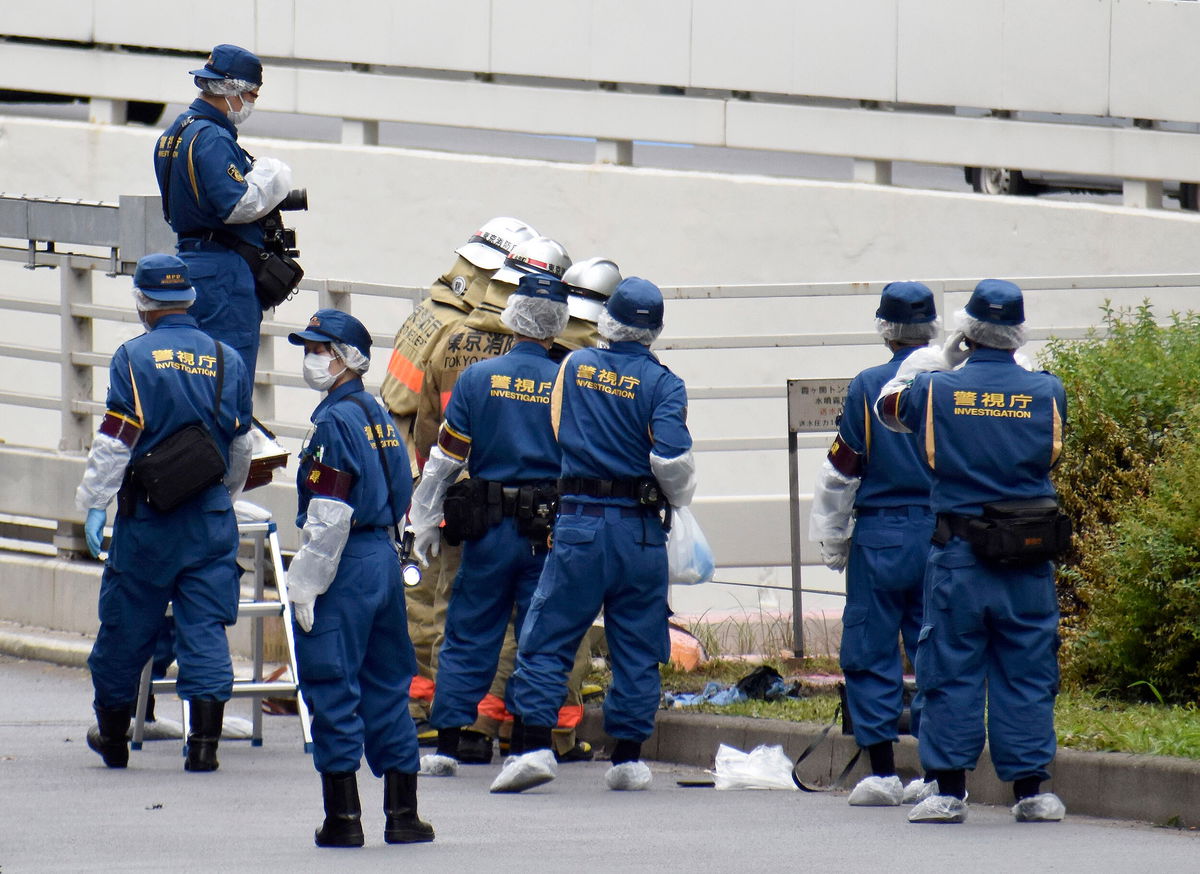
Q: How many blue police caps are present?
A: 7